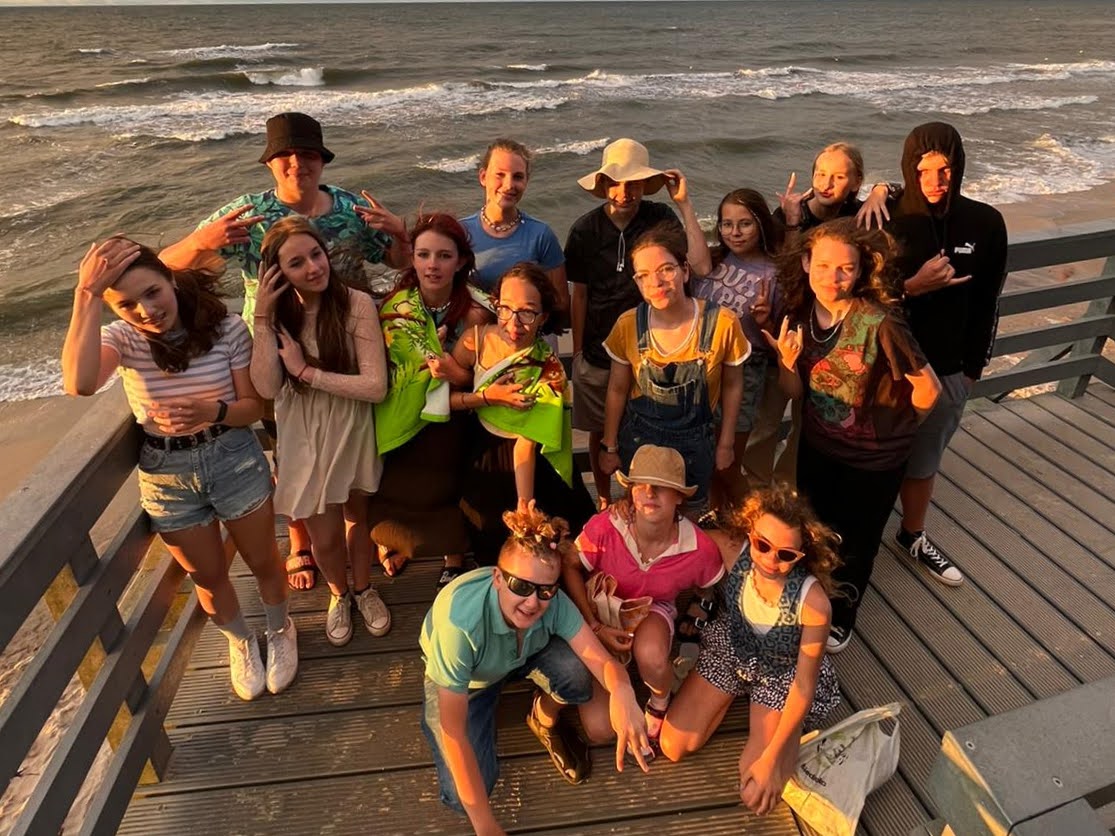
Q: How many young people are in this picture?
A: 15